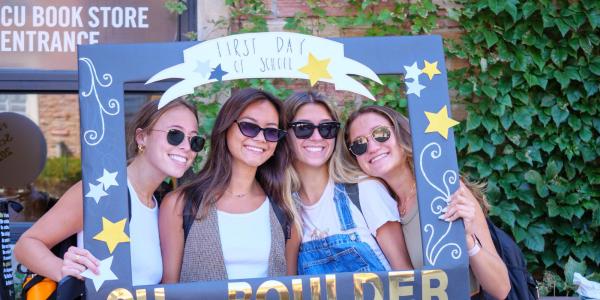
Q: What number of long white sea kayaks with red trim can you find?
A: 0